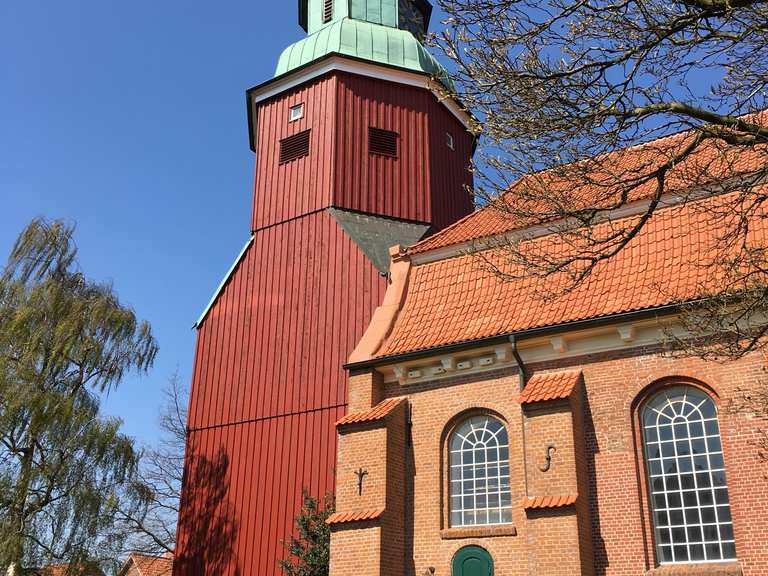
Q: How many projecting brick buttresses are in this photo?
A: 2